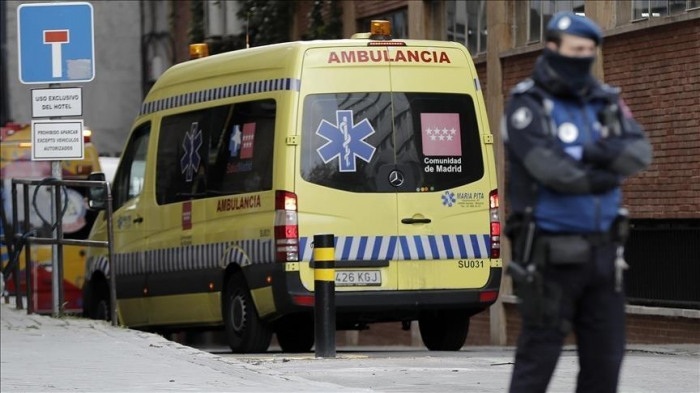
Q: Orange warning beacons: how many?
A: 2